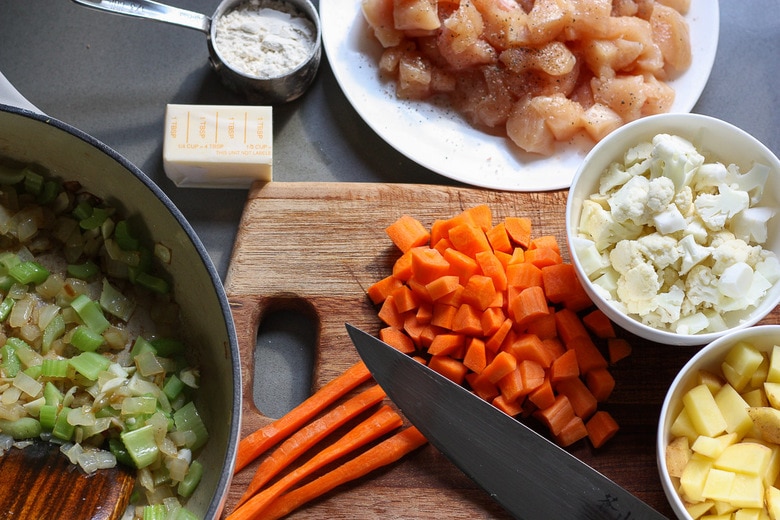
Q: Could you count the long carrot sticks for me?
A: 4